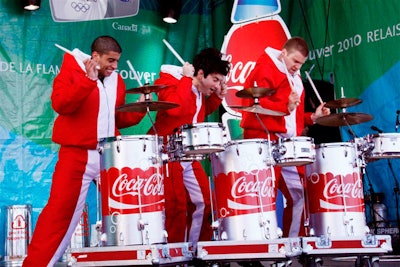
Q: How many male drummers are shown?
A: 3